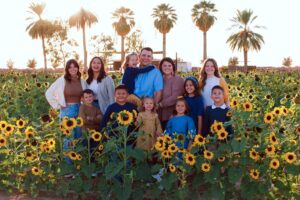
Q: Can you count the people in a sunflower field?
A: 12